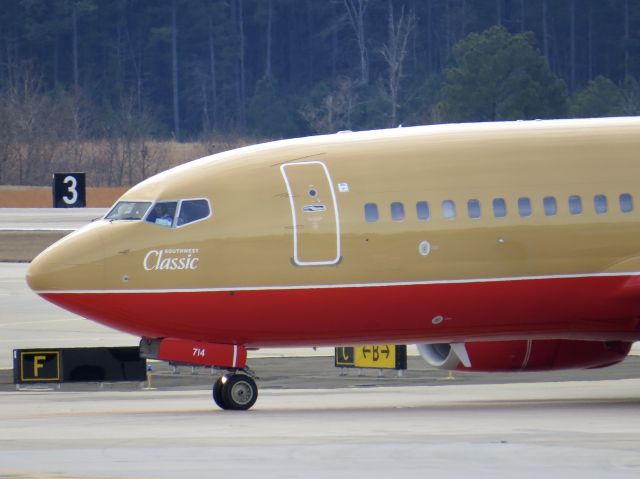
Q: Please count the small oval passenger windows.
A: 11